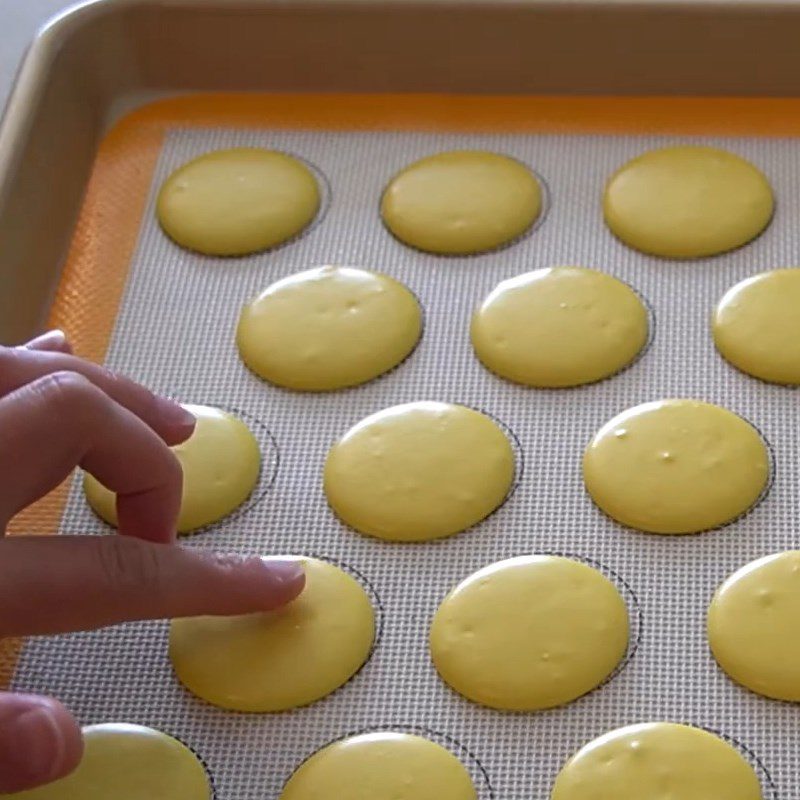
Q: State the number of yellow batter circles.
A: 15